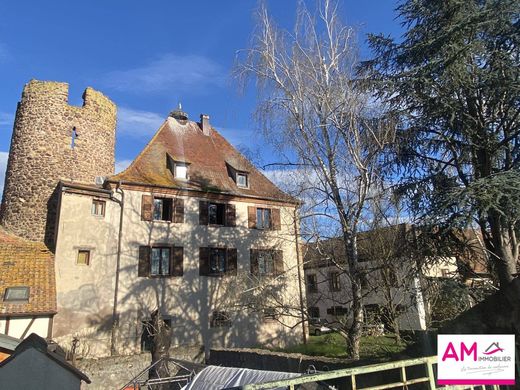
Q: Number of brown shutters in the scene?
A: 12